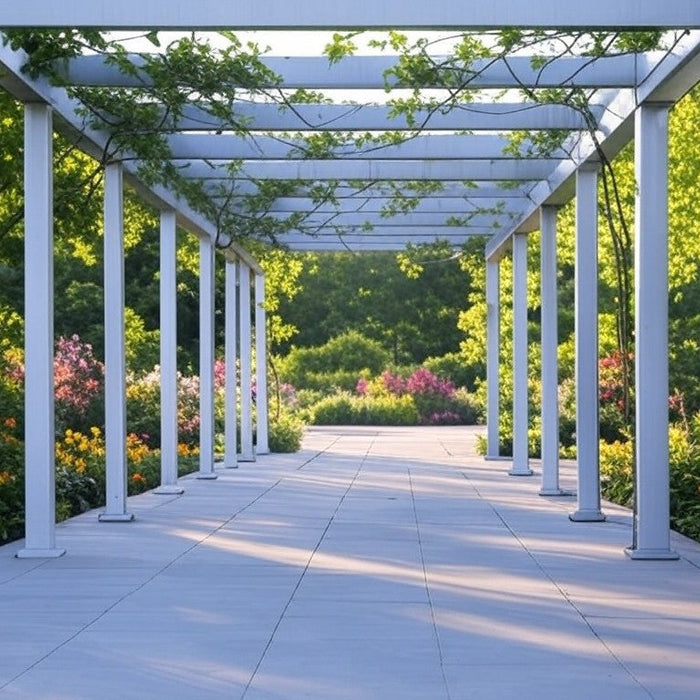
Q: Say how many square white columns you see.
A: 12